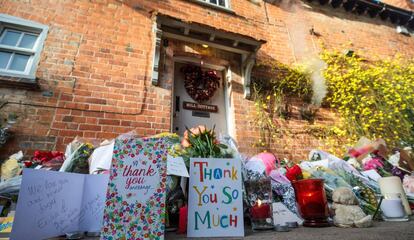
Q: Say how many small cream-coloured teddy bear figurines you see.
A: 1